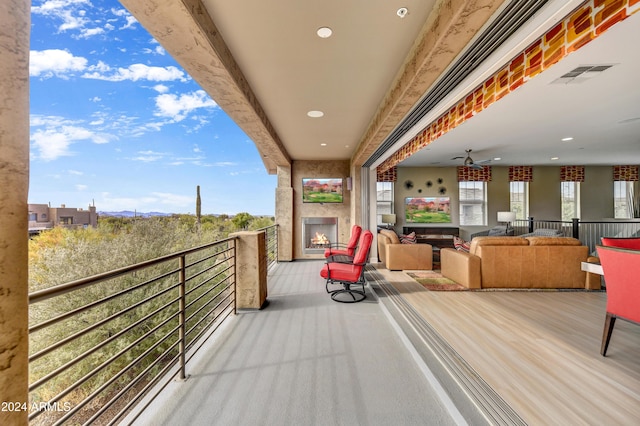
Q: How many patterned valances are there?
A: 6